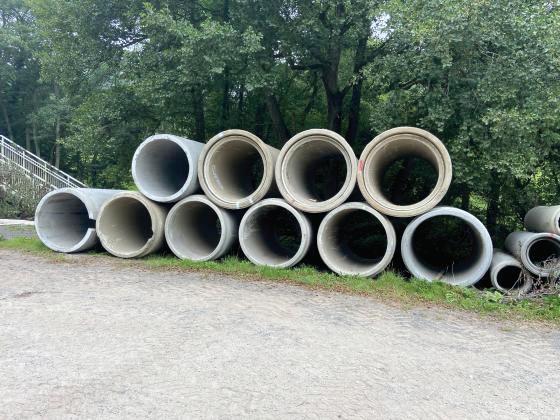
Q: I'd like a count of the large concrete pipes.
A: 10